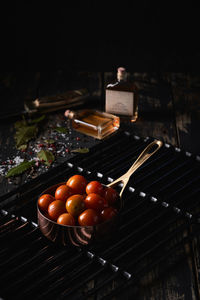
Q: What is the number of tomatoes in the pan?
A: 11